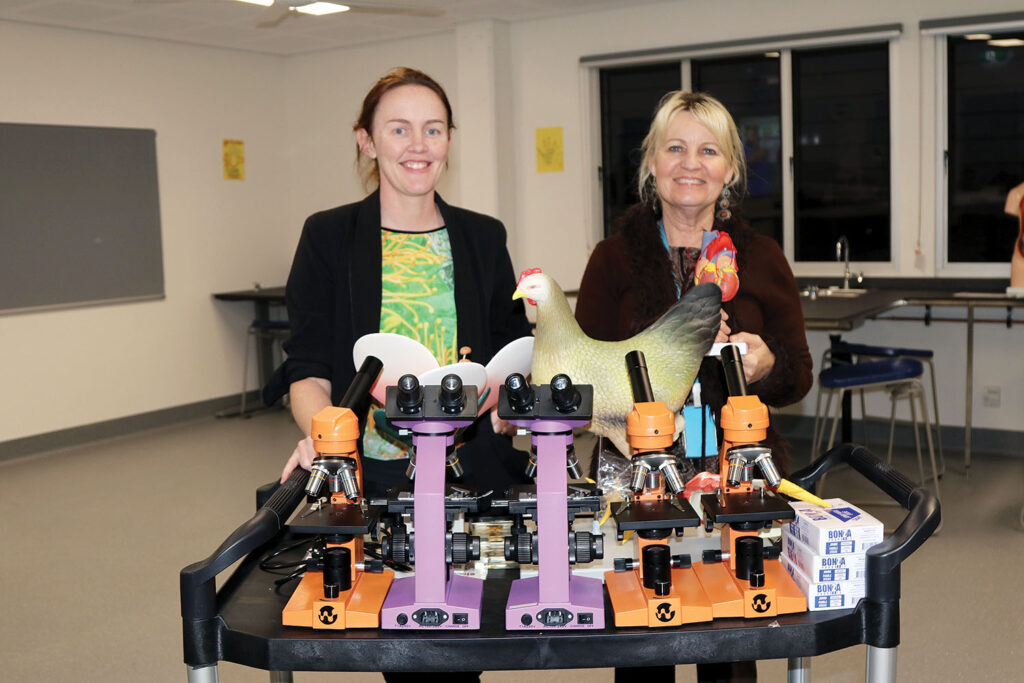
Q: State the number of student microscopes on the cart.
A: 5